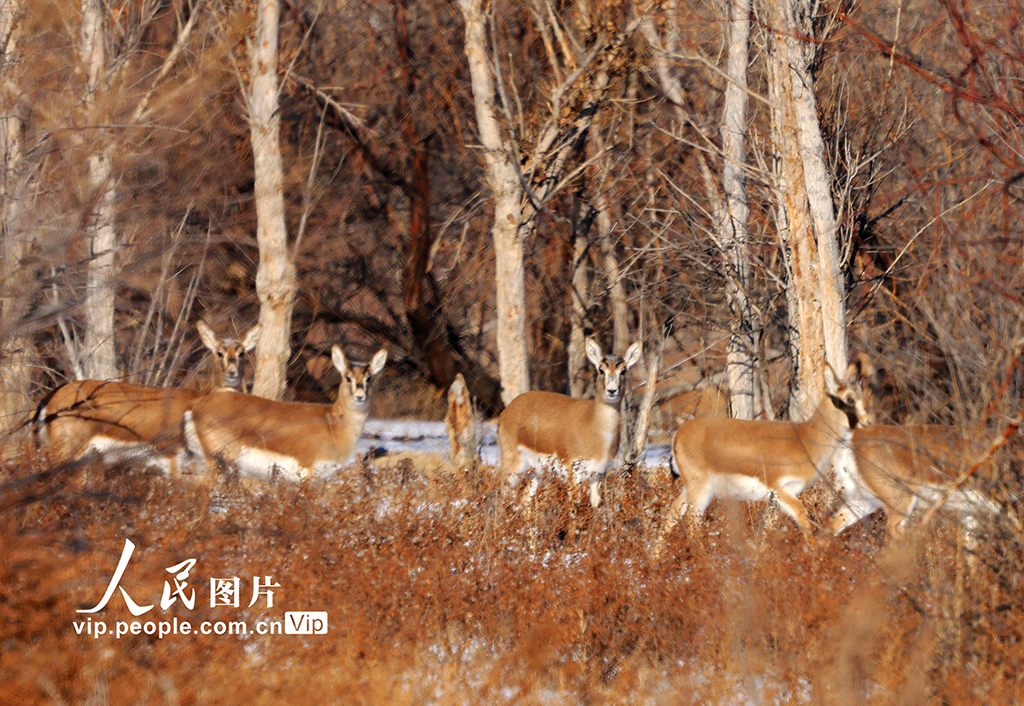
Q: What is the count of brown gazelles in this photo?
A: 5